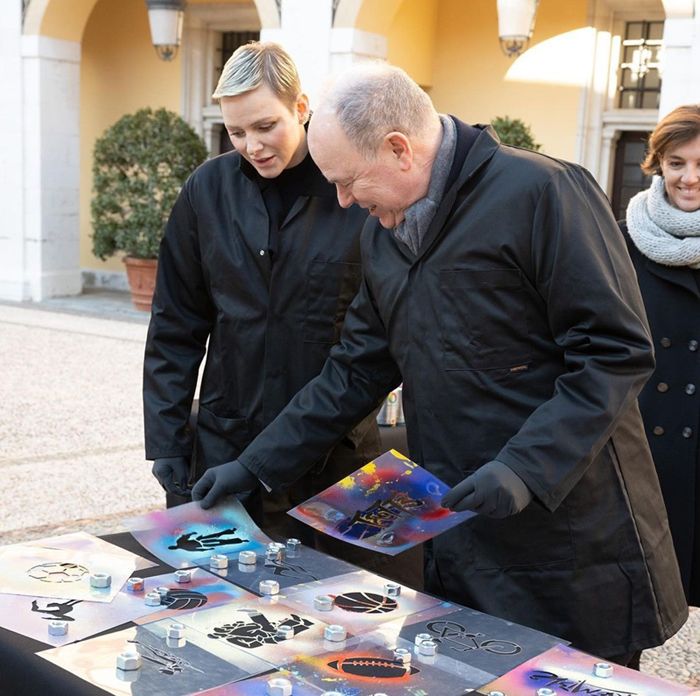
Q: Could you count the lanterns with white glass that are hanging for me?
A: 2